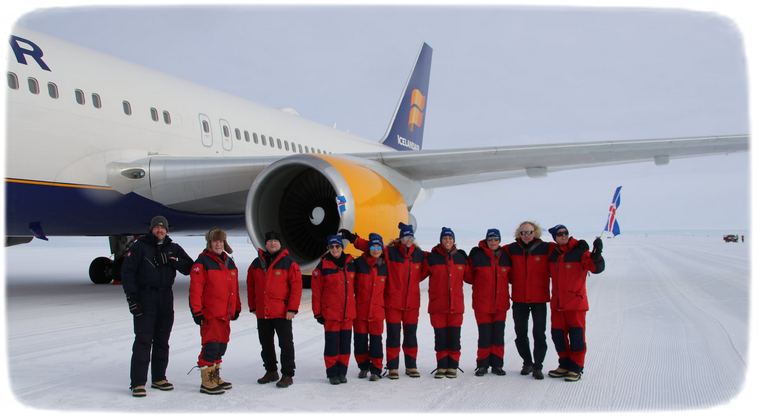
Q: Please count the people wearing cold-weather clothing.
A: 10